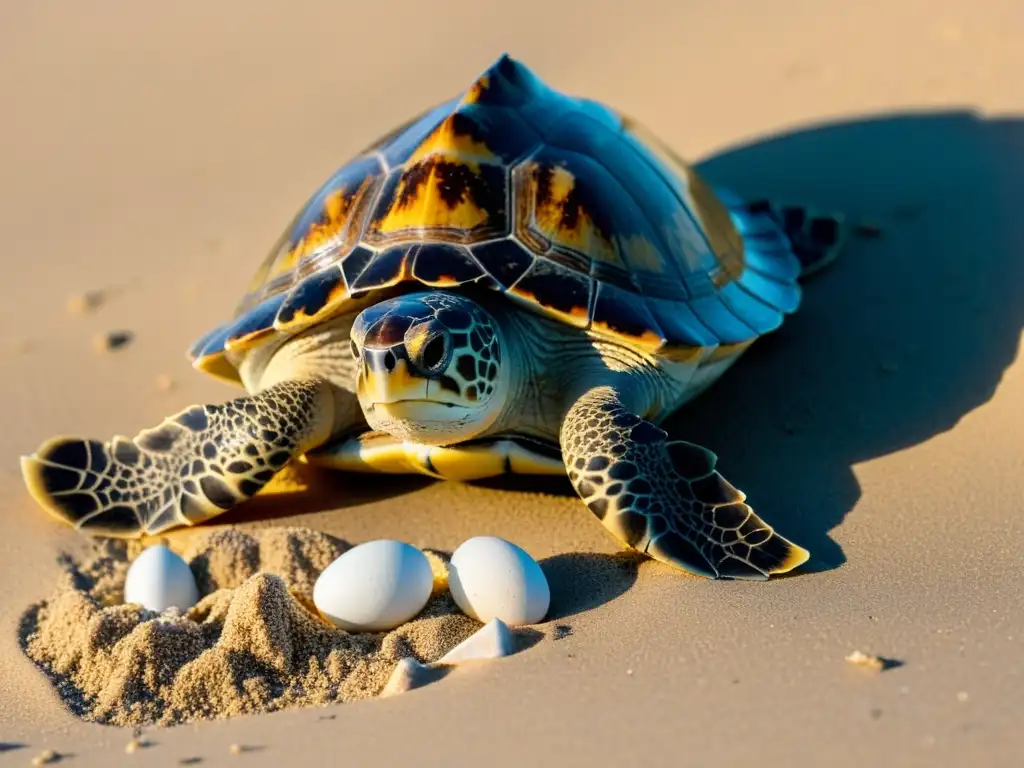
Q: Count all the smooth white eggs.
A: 3